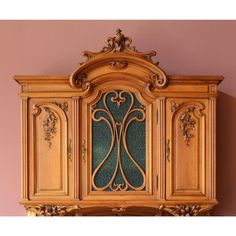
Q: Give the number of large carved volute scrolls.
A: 2